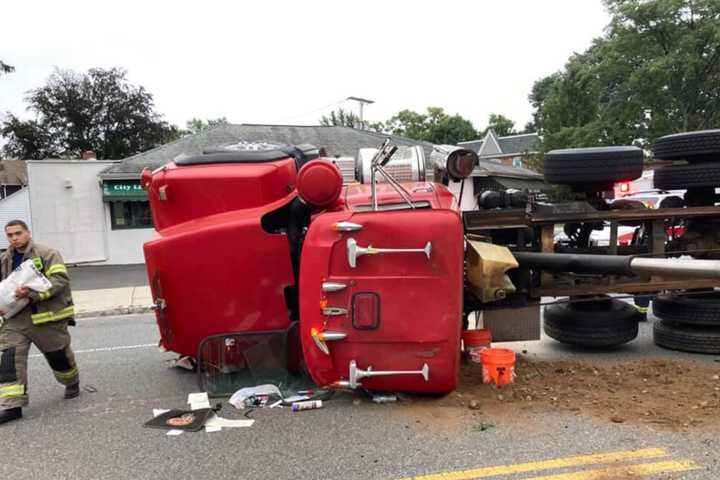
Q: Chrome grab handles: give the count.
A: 2